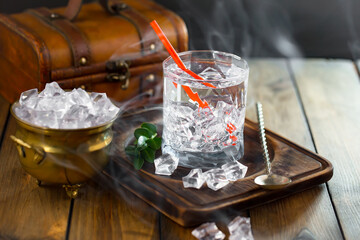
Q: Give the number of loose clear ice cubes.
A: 6